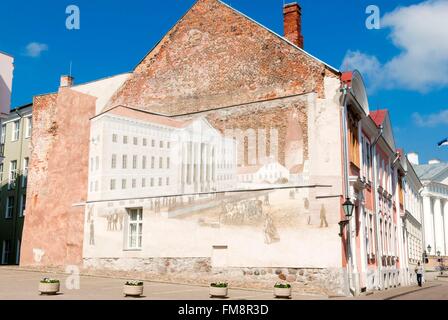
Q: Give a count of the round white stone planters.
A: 4